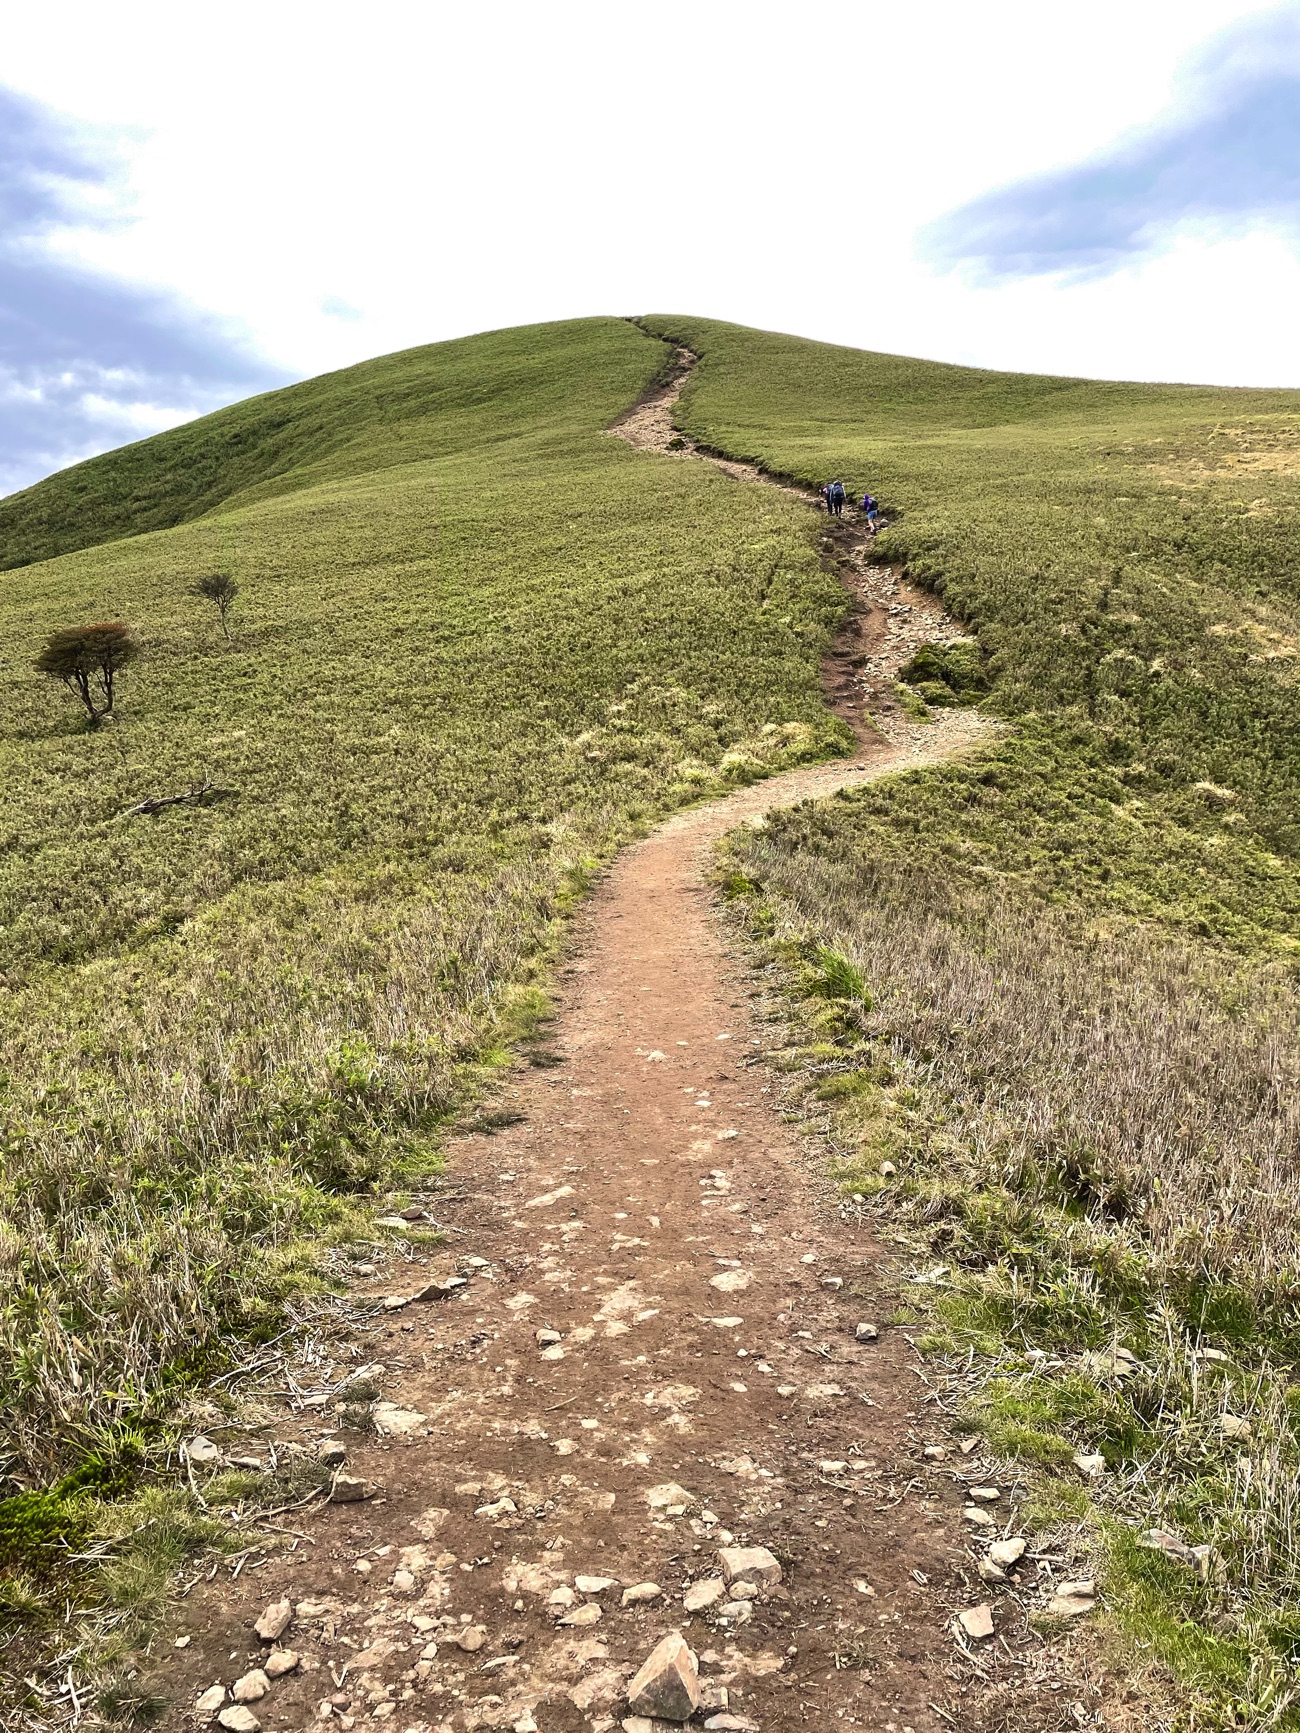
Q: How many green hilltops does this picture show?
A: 1